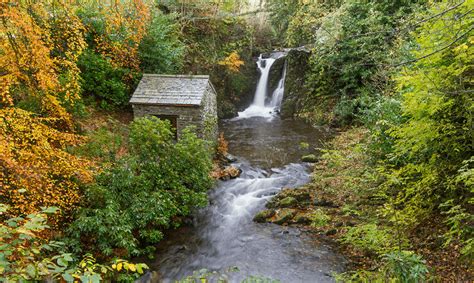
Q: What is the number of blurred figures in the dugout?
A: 0